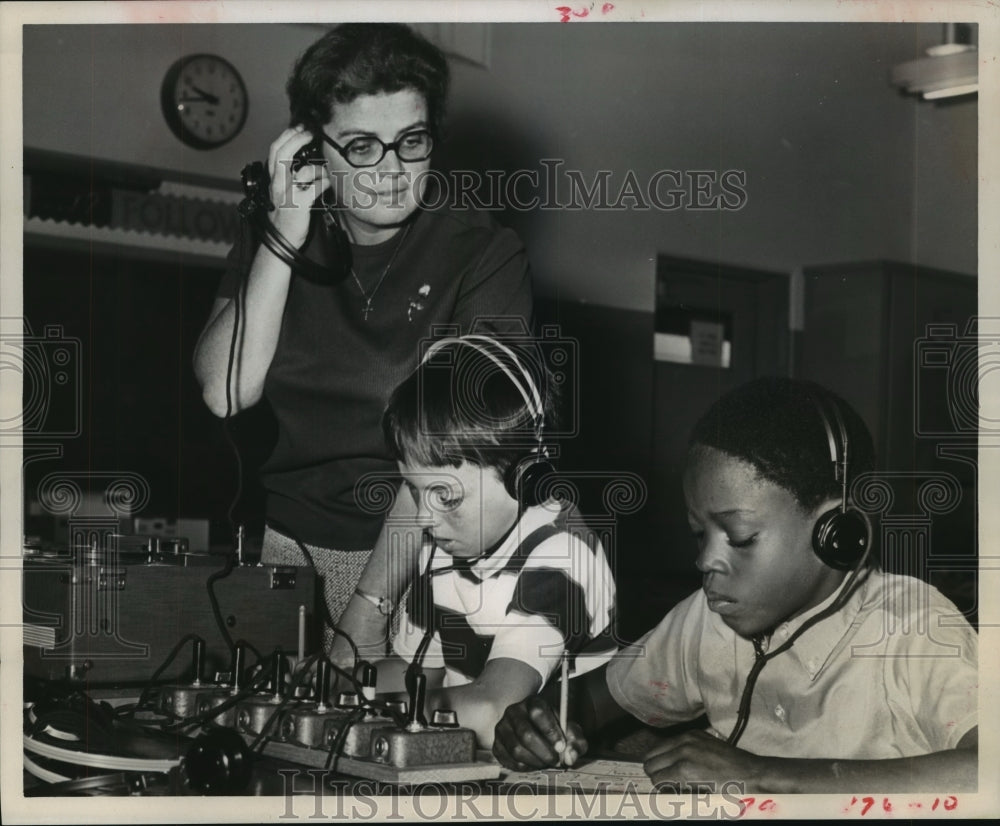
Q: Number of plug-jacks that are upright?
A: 6